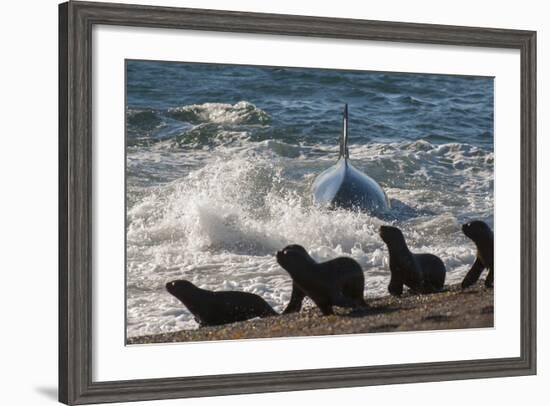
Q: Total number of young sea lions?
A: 4